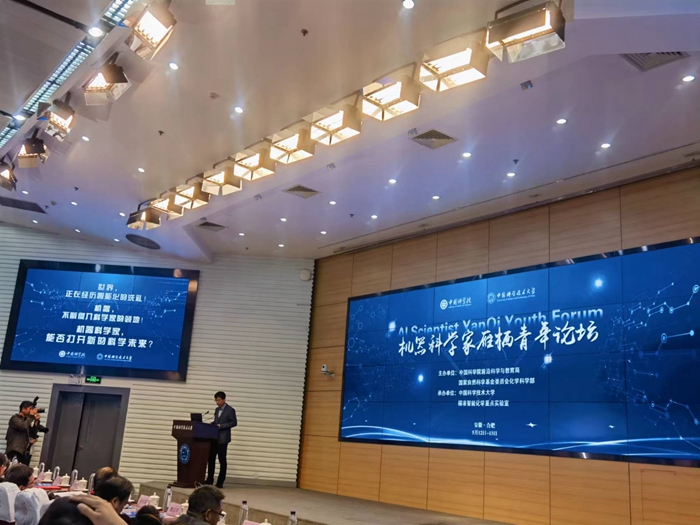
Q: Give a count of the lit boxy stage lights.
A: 15